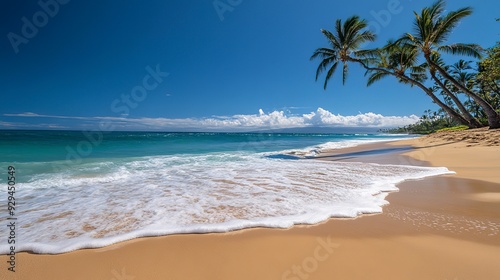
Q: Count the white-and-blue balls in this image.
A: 0